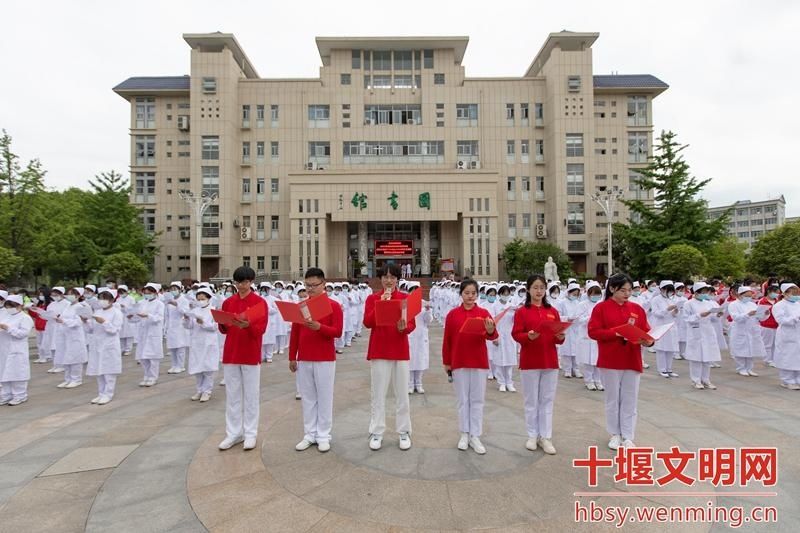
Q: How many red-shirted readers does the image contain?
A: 6